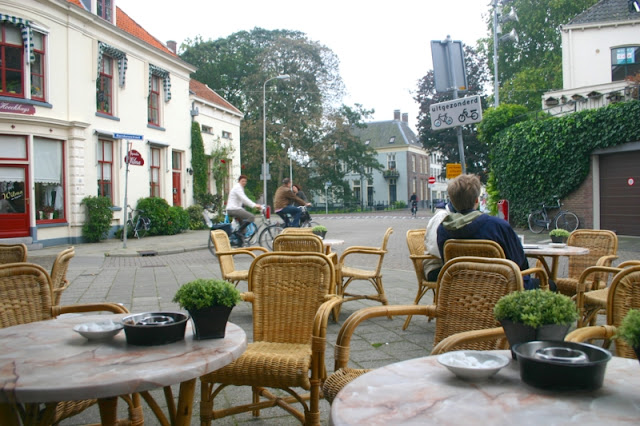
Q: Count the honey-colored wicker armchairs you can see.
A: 14